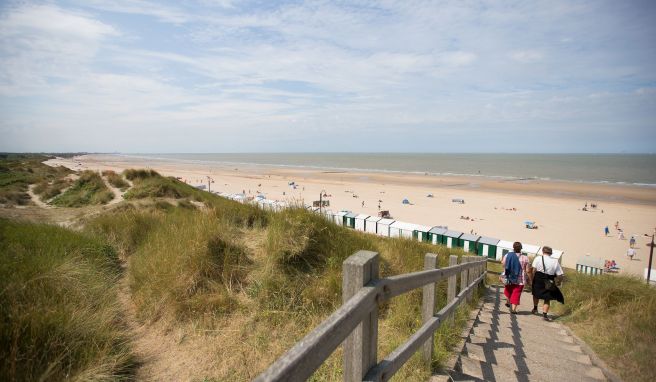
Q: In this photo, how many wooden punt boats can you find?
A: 0